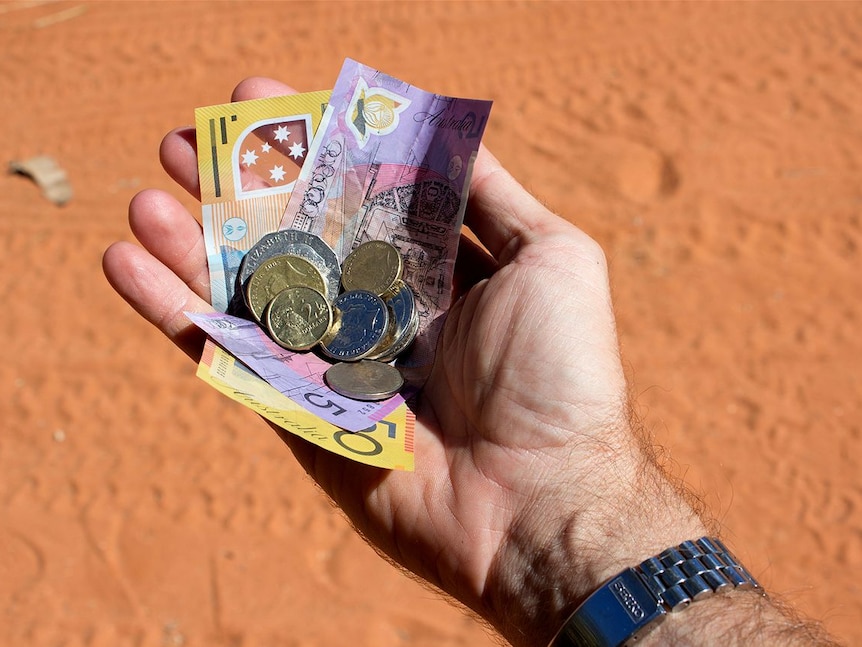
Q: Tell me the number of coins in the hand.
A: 8